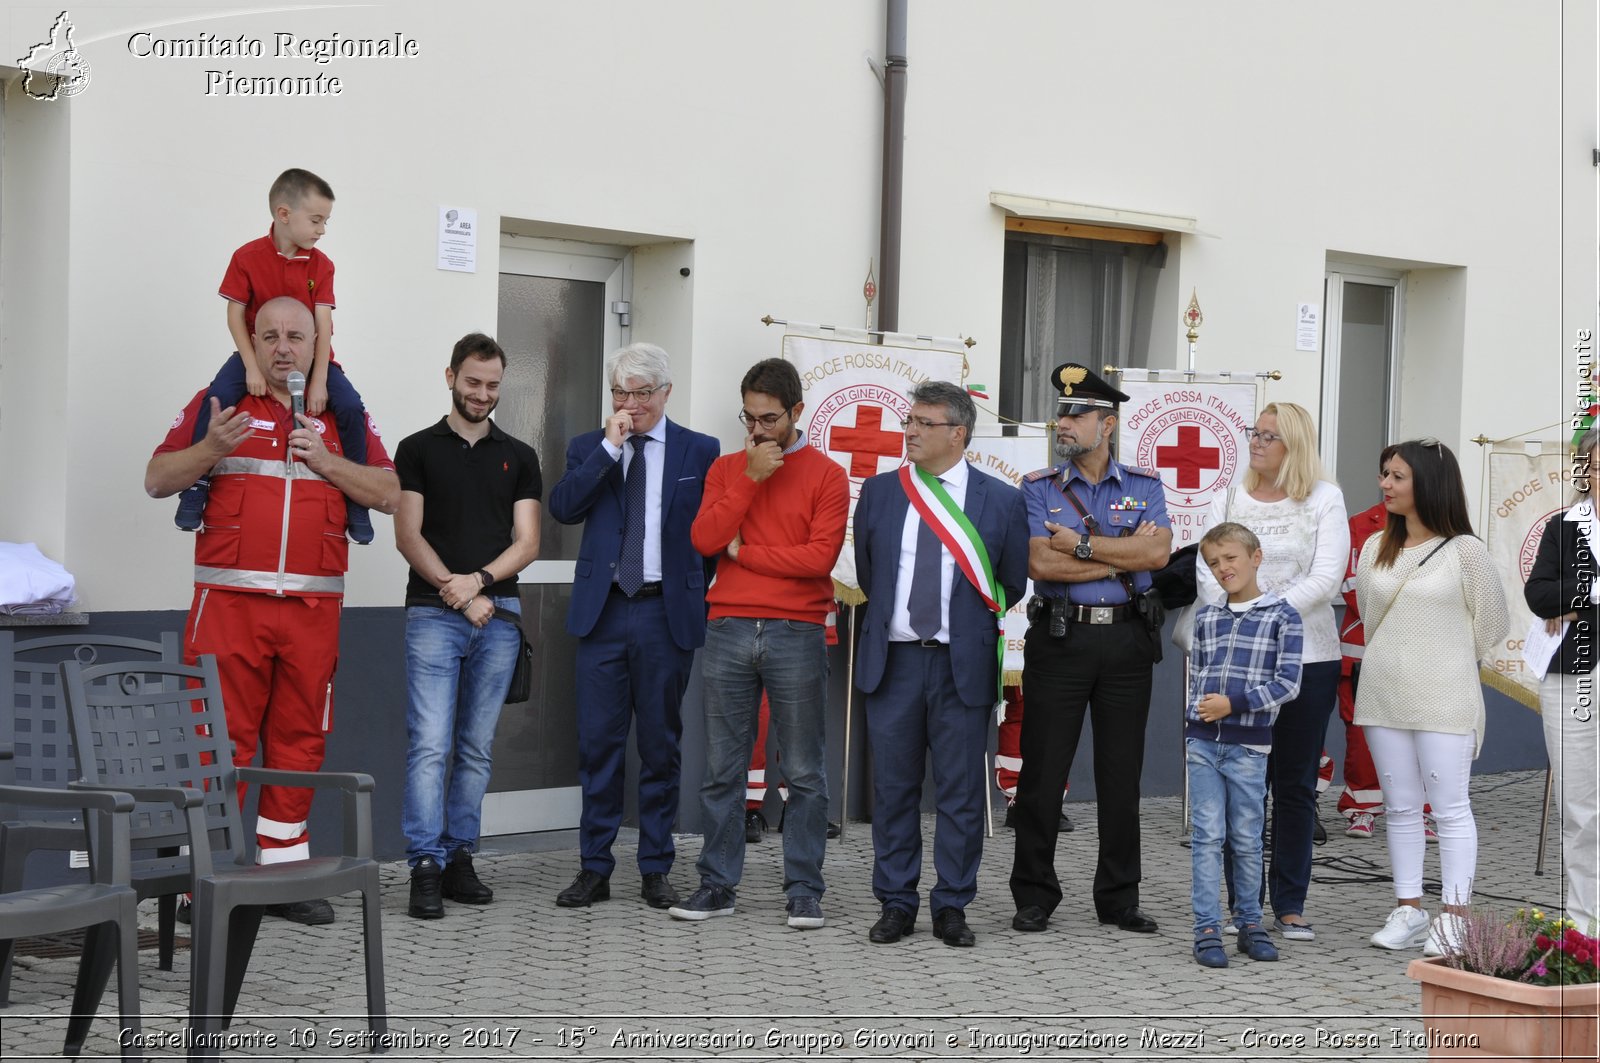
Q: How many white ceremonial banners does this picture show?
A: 4